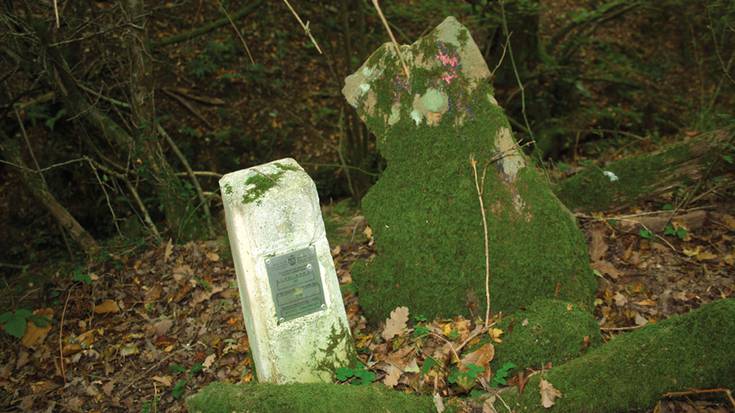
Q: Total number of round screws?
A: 5